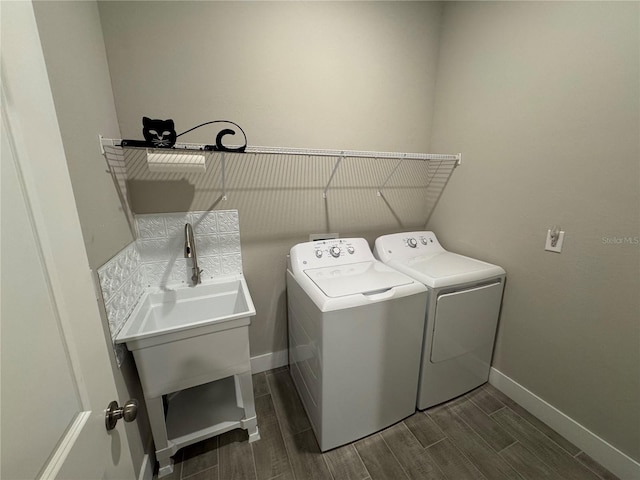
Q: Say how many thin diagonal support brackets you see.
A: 3